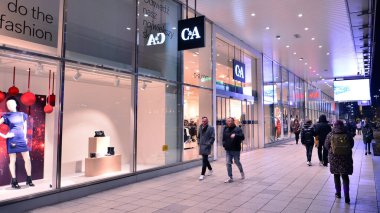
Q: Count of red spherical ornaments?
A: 4